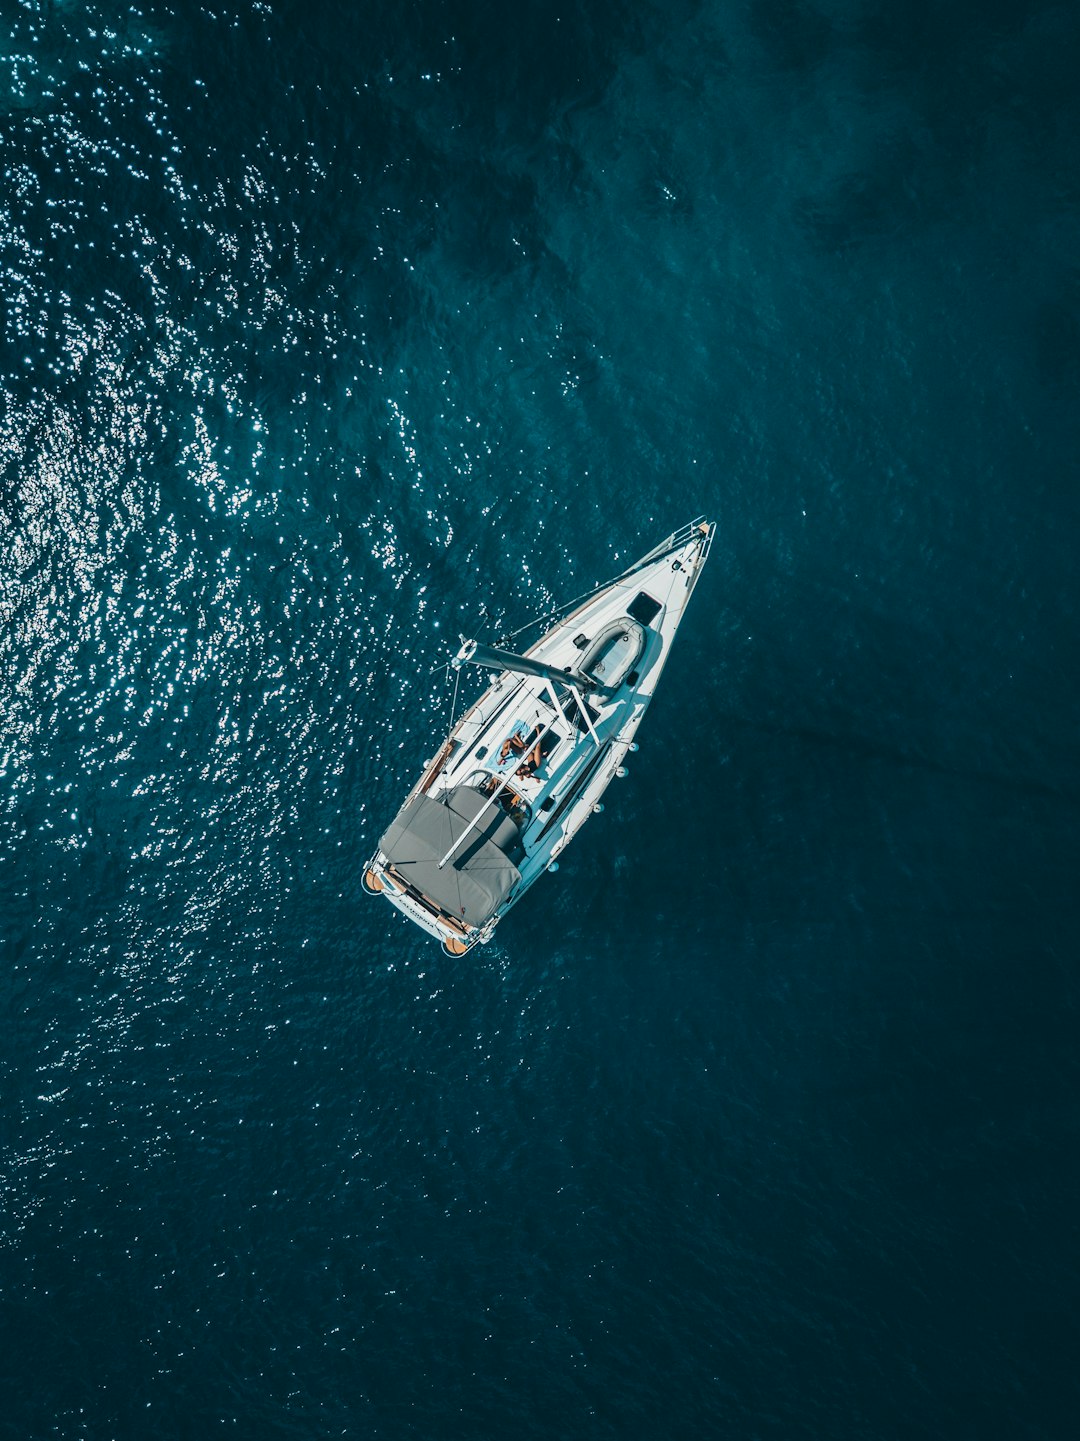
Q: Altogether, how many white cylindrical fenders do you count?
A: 6